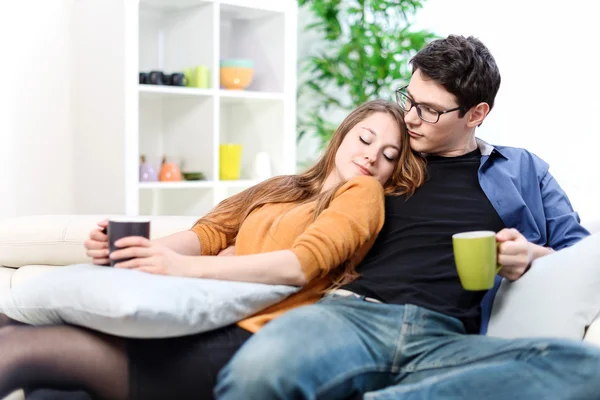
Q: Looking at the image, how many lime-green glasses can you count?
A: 2